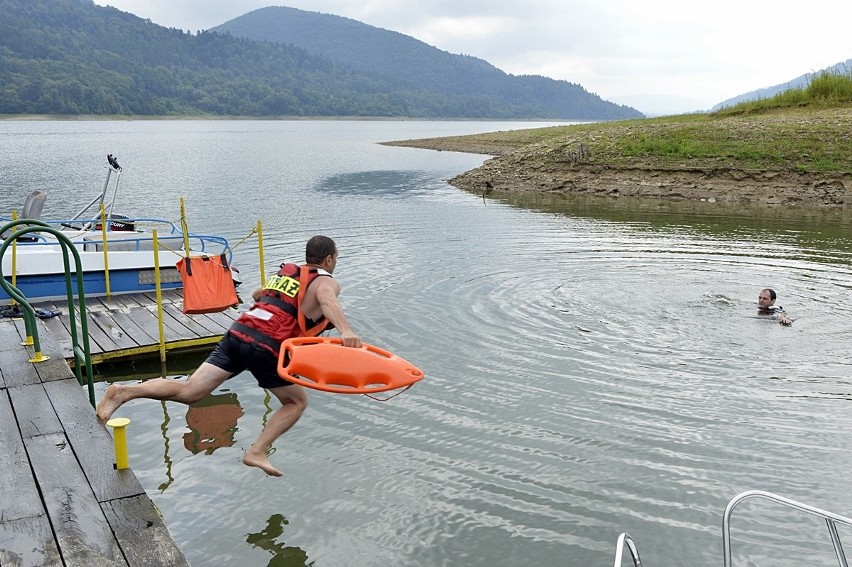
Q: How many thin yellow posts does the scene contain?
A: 5